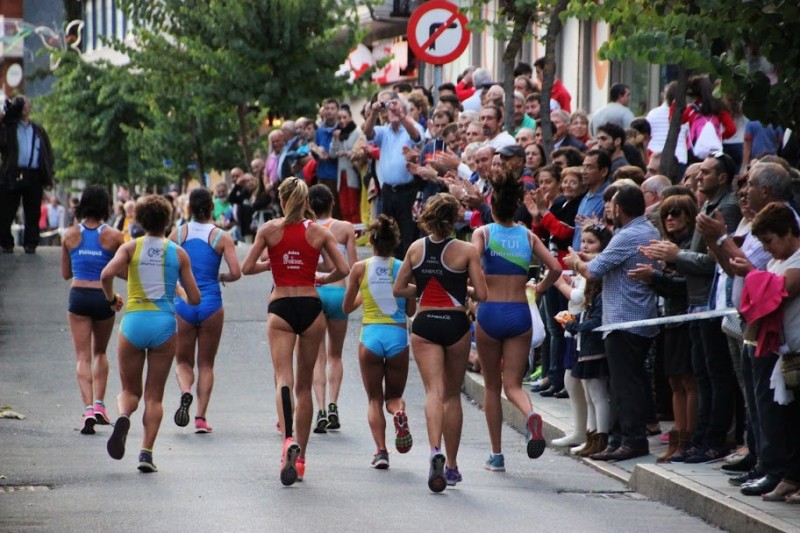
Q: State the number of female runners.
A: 8